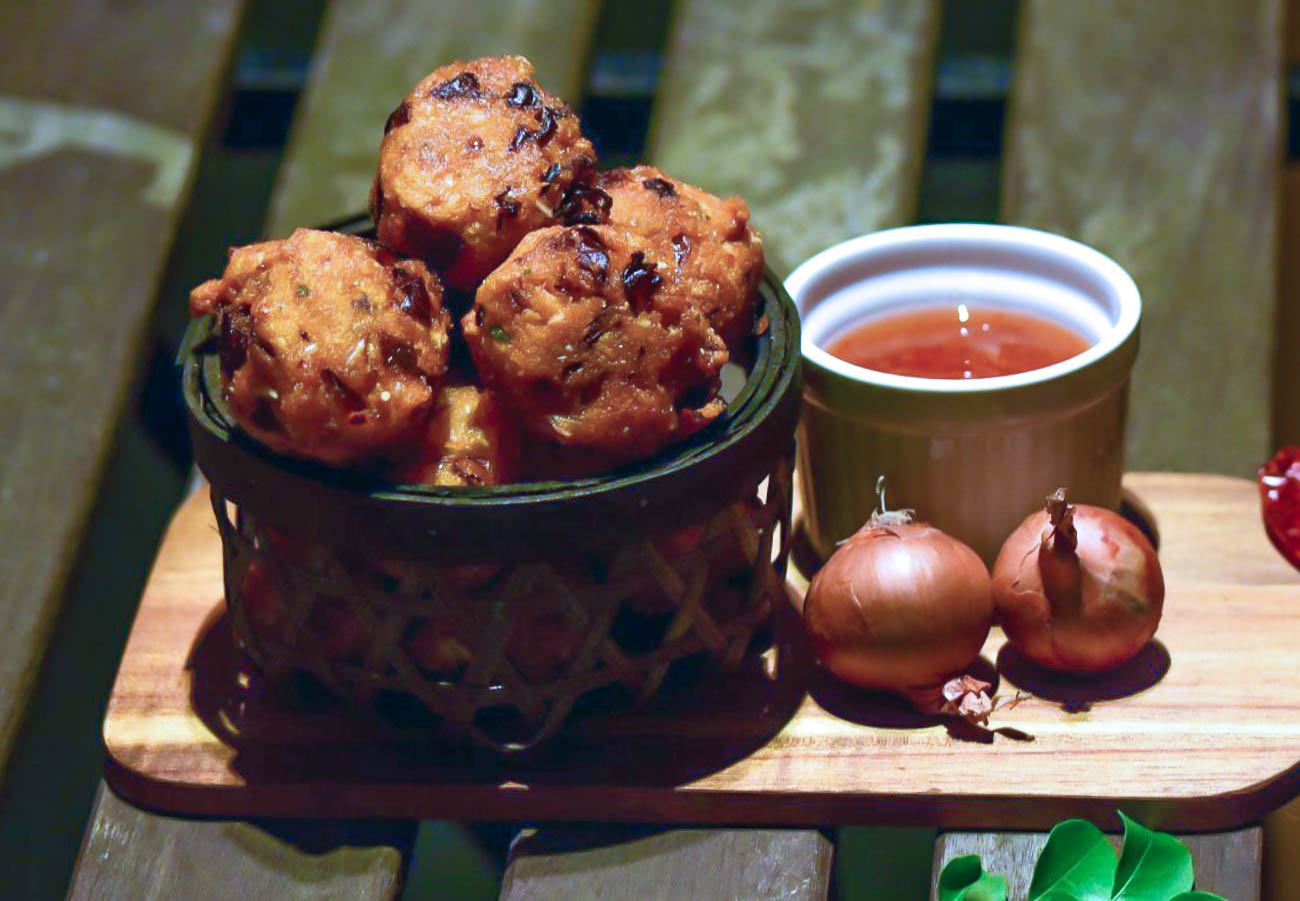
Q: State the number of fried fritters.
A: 5